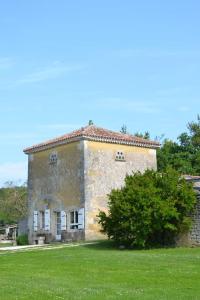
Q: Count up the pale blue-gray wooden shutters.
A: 4